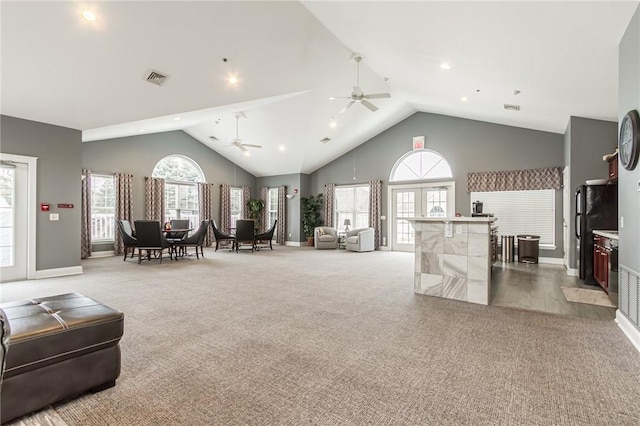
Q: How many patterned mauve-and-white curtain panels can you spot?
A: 10